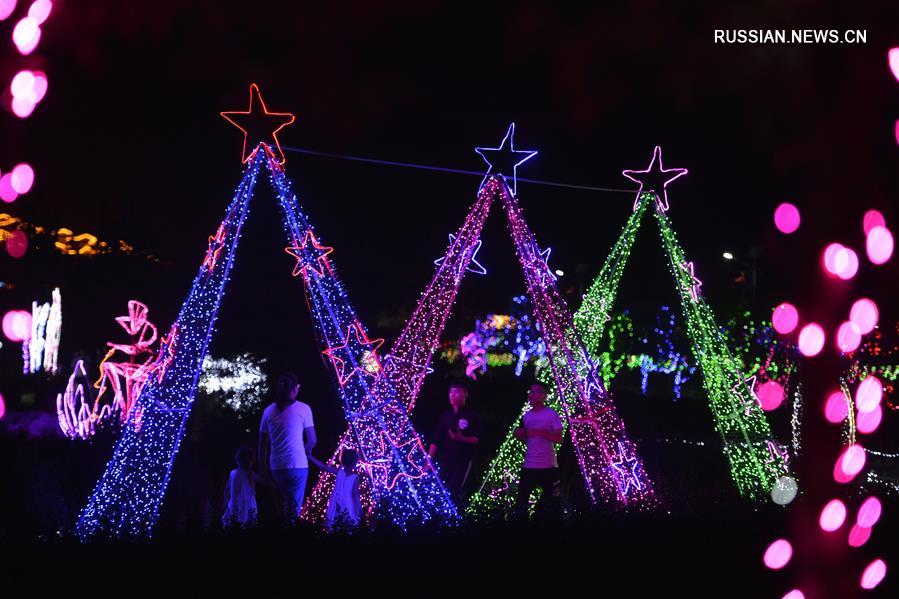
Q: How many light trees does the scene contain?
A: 3